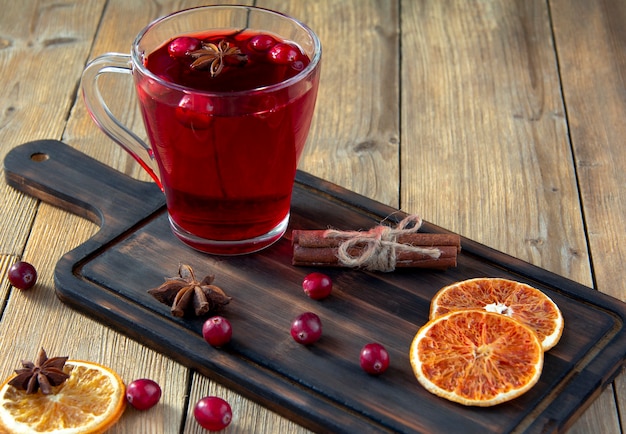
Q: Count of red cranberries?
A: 11